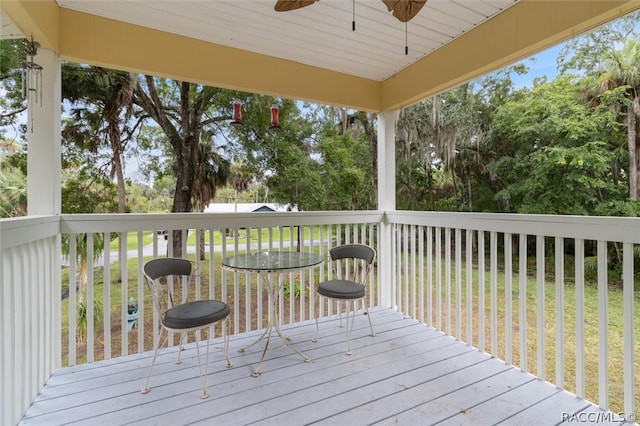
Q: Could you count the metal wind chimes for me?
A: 1